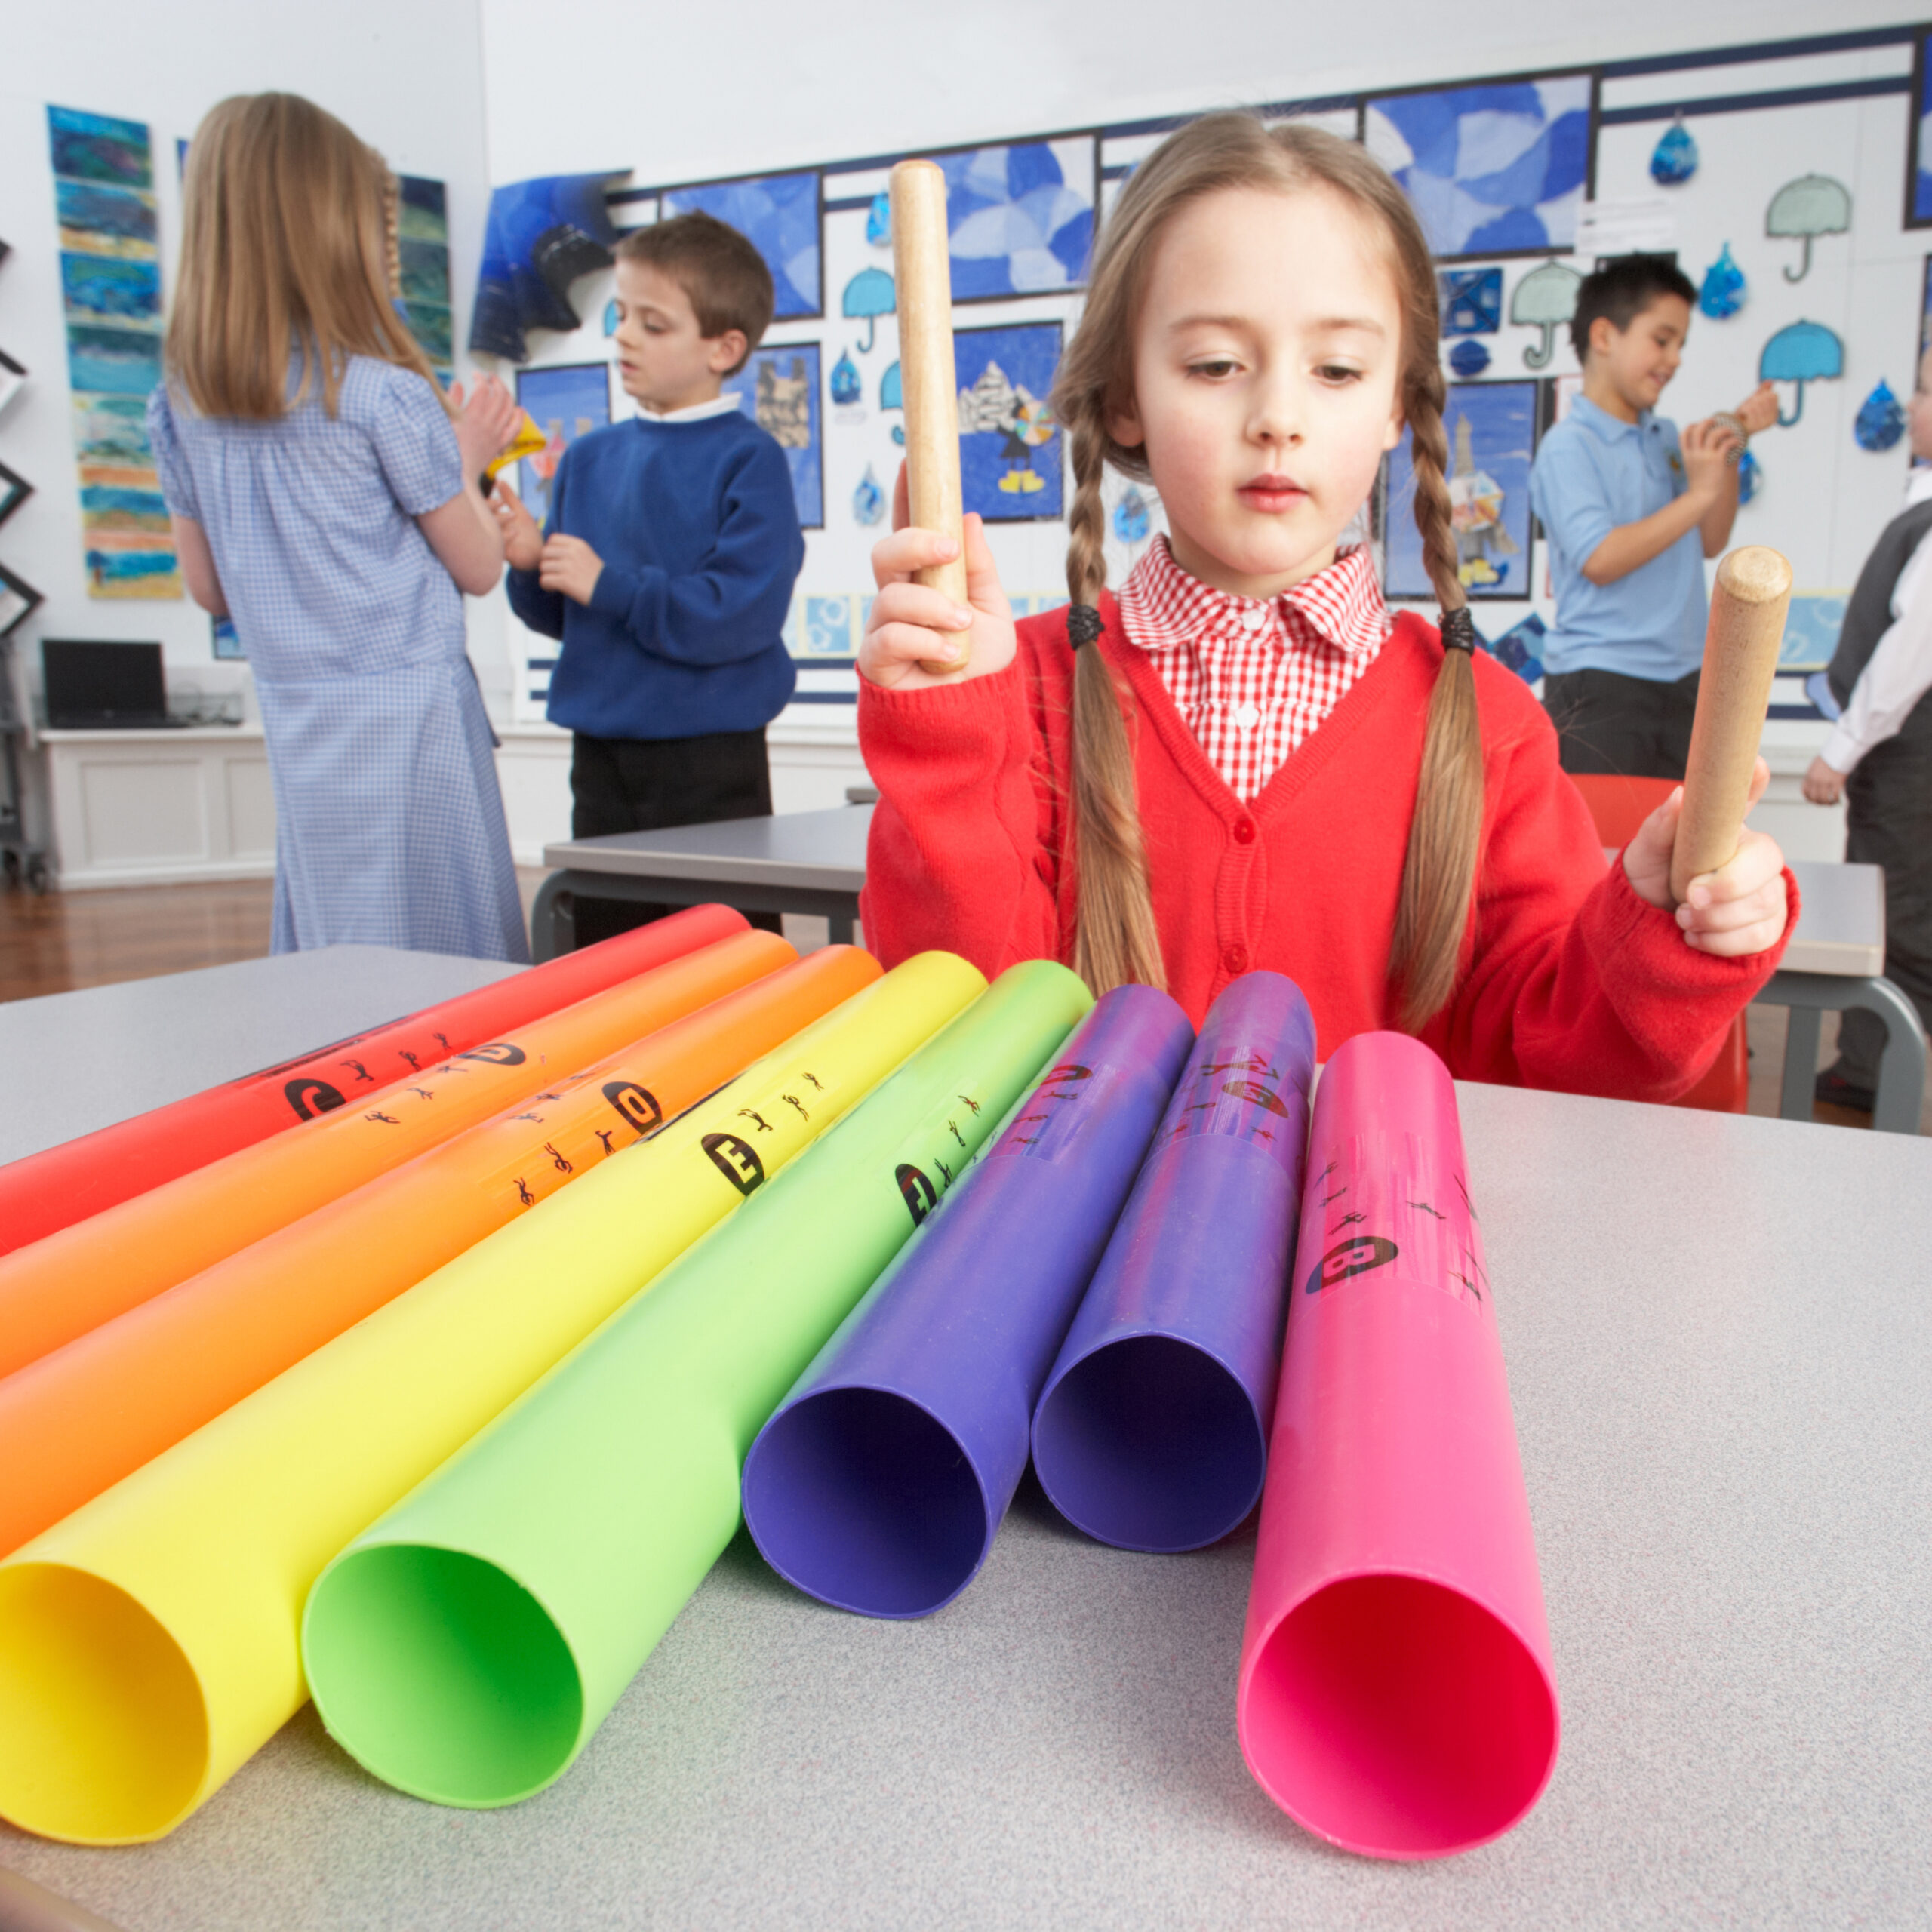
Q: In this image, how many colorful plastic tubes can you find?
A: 8